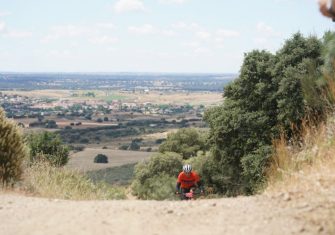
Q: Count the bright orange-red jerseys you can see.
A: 1